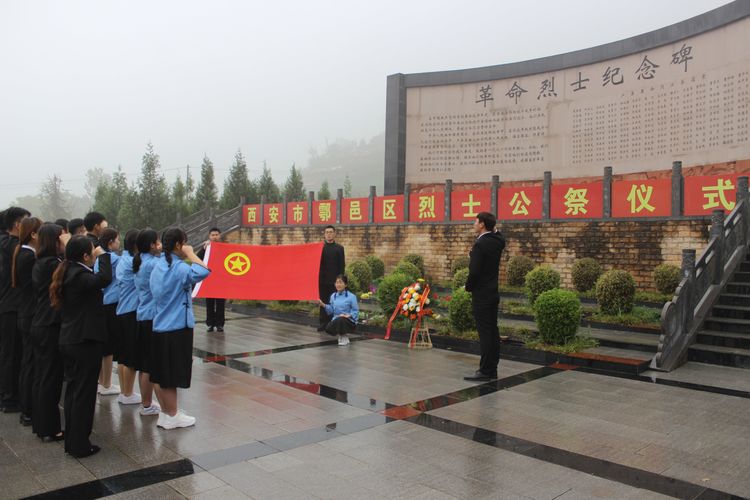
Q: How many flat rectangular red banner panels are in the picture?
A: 12